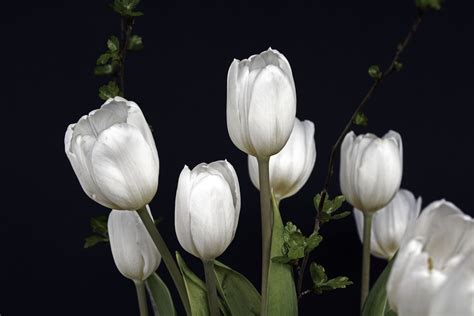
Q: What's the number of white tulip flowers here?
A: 8